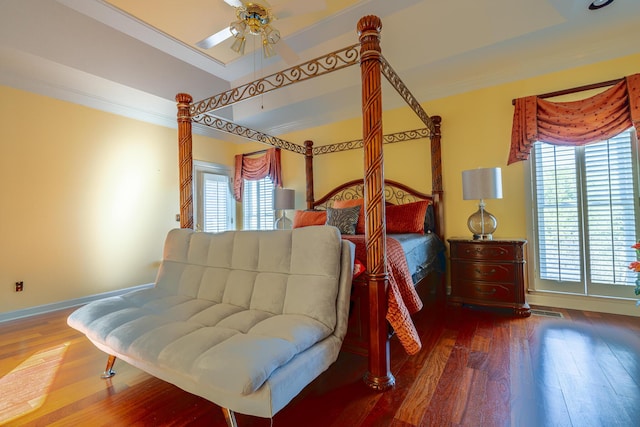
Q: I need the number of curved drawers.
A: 3